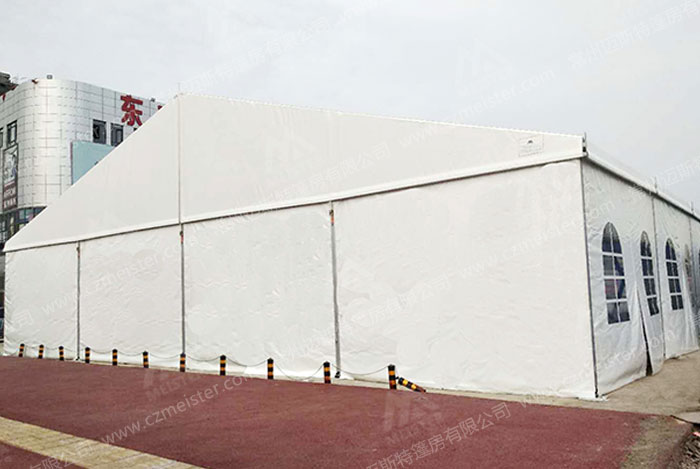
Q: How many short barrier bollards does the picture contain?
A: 12